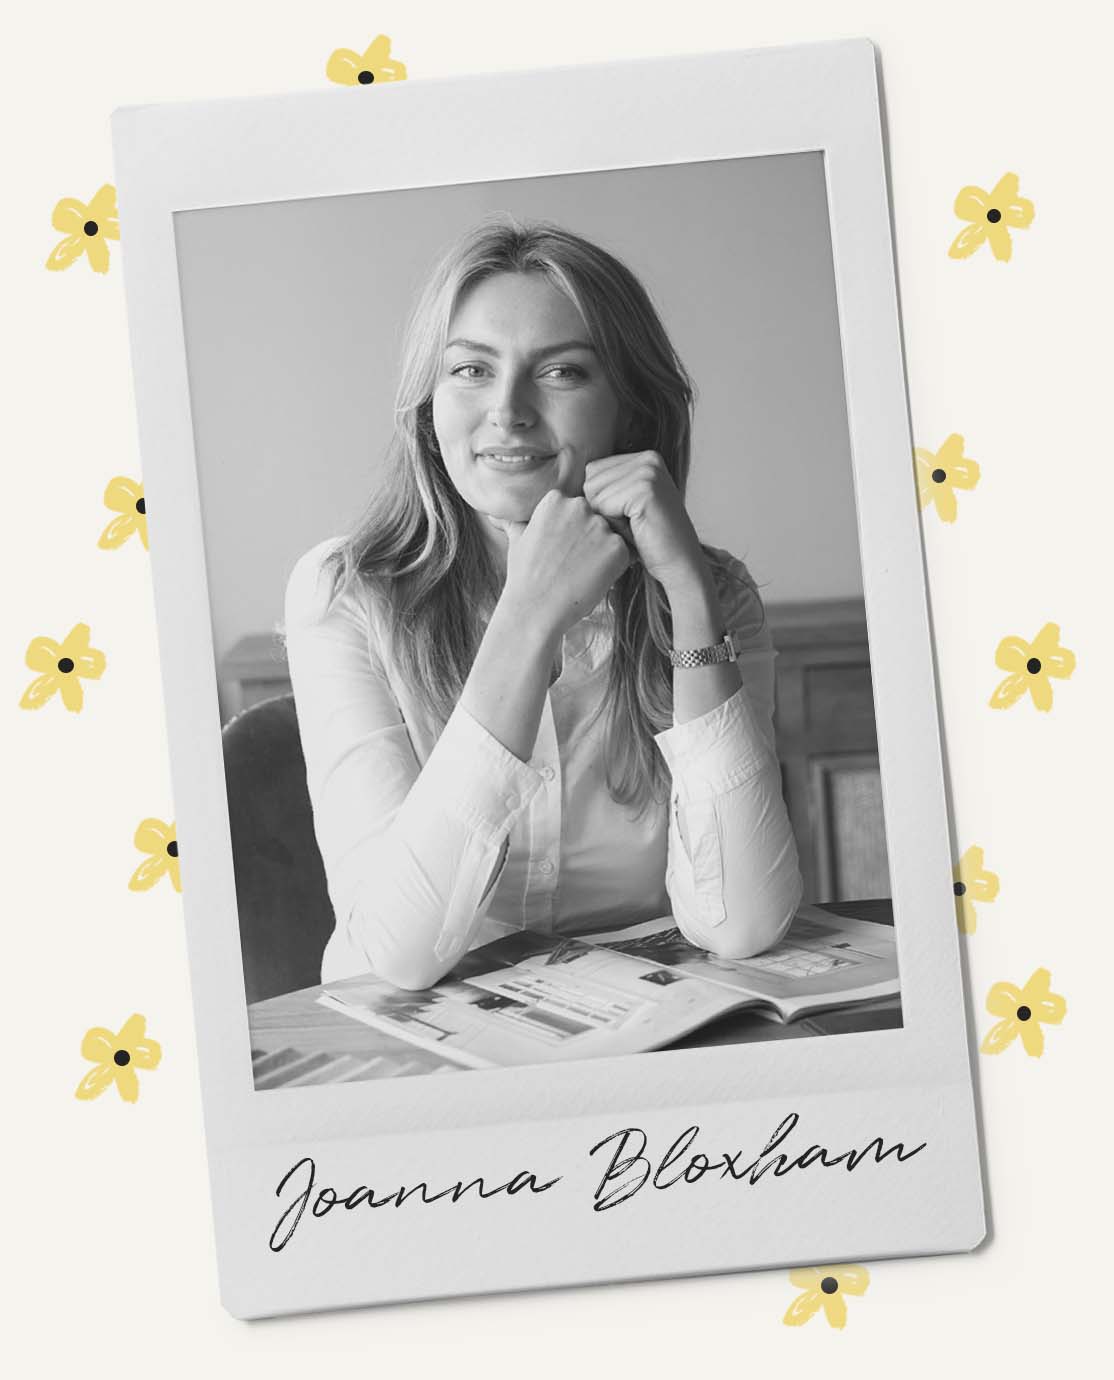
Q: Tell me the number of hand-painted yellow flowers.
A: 12